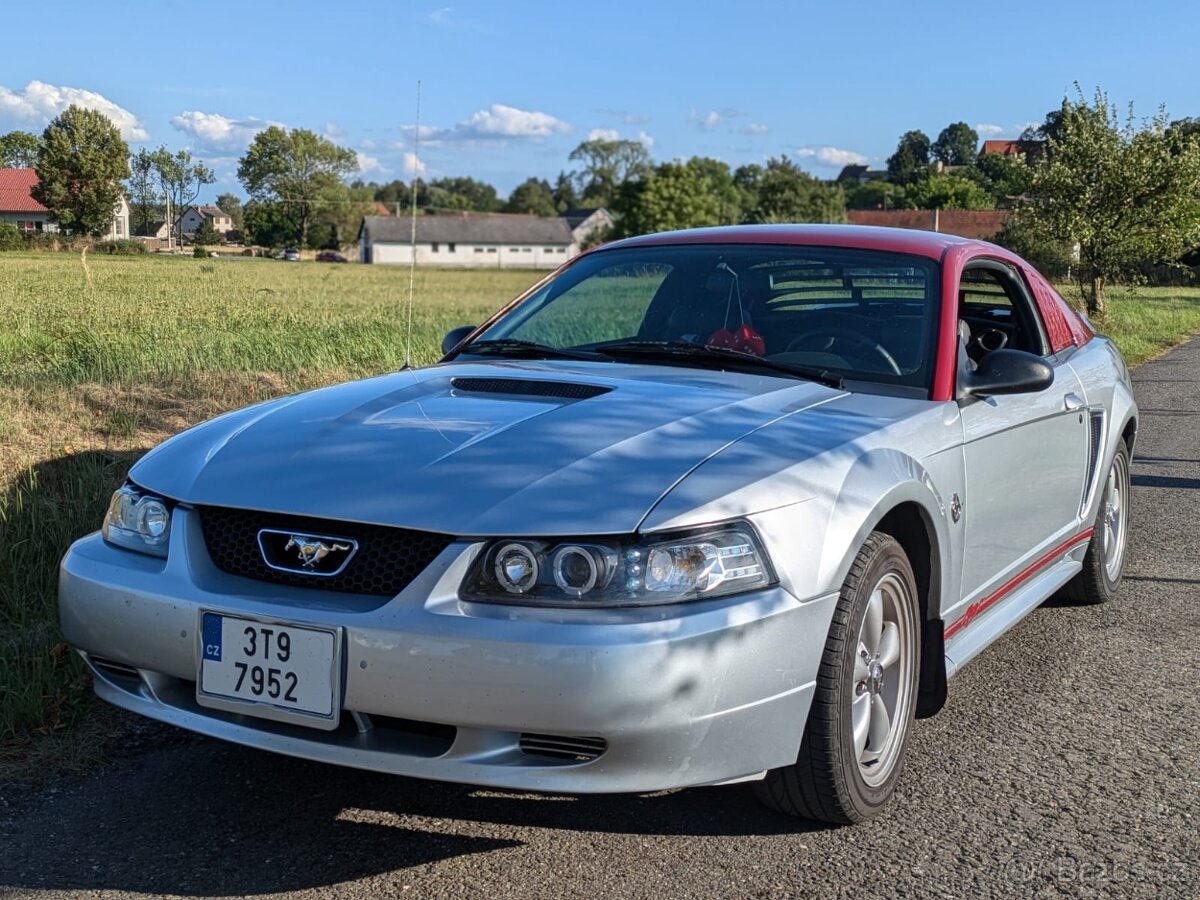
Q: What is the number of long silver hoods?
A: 1